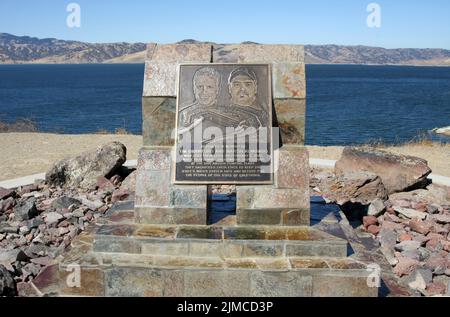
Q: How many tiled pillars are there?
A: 2